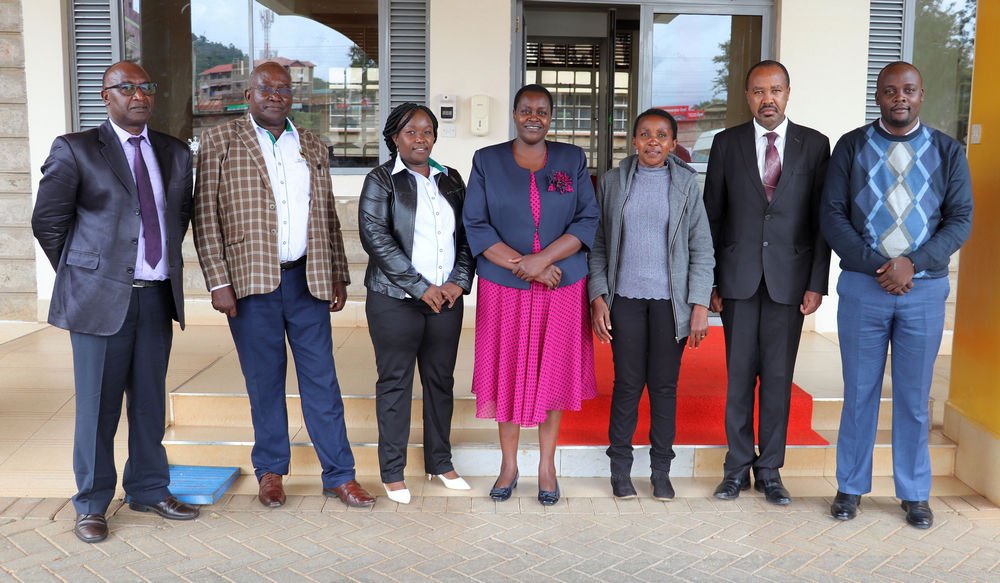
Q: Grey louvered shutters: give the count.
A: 3